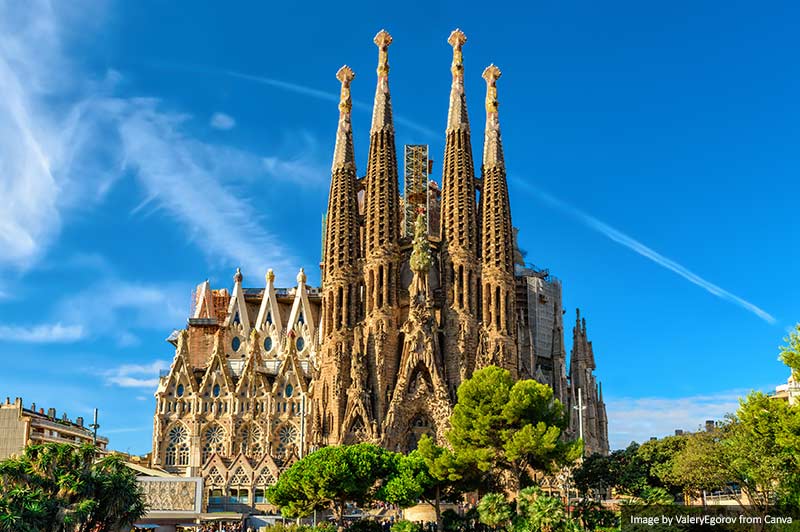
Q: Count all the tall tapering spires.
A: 4